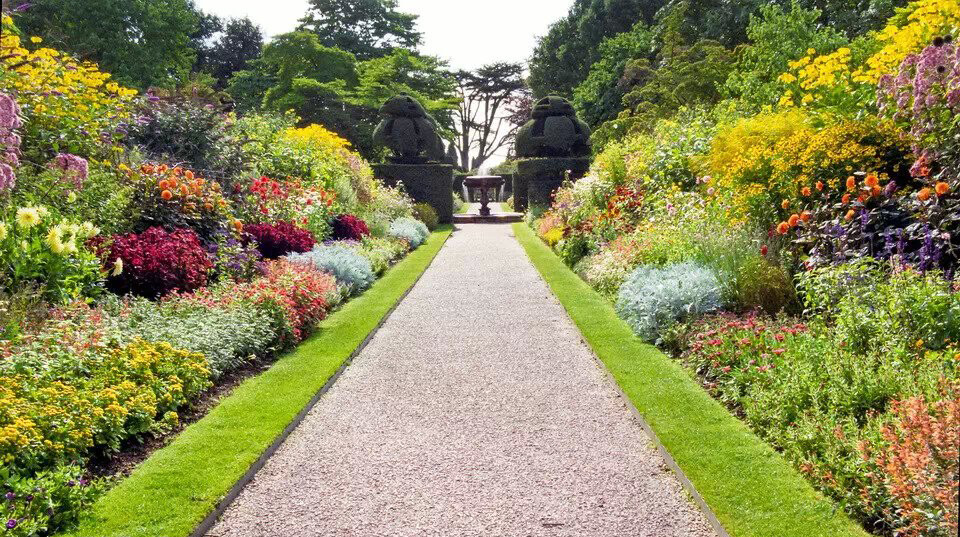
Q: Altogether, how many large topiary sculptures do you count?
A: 2